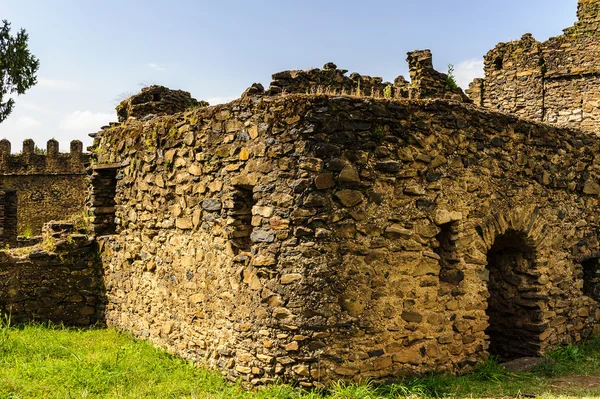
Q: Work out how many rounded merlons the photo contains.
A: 4